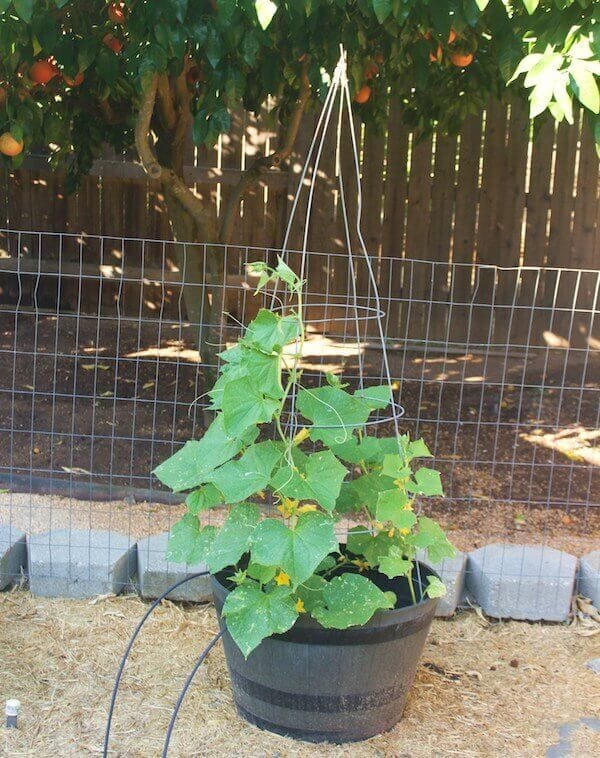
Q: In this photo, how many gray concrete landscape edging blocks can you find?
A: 6